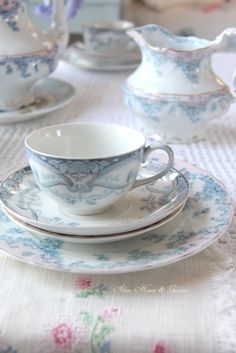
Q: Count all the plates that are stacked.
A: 3